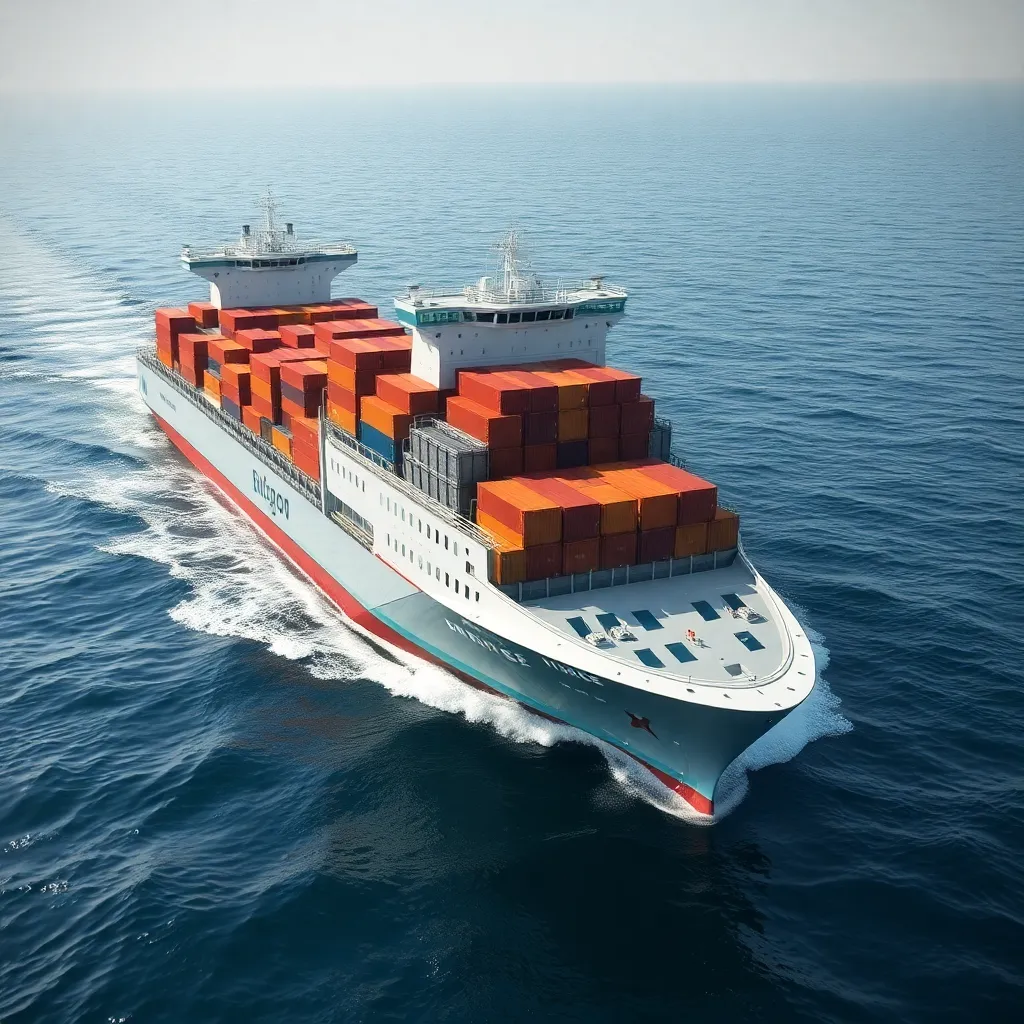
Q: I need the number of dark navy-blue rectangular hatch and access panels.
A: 8